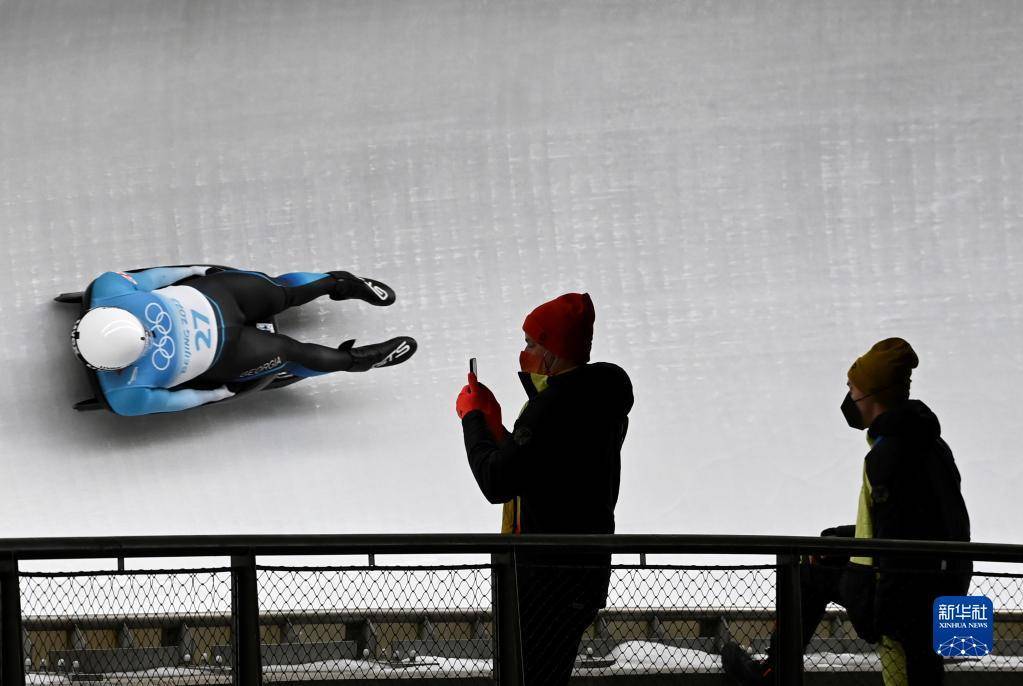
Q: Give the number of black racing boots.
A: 2